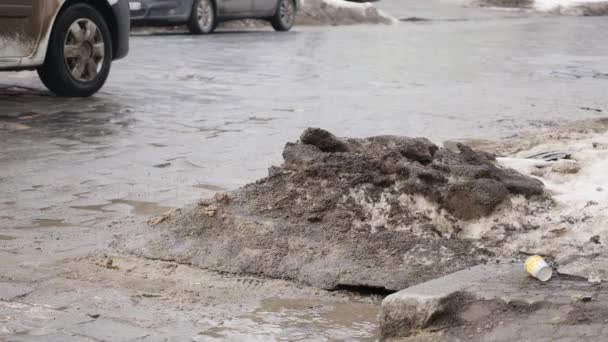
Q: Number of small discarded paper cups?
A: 1